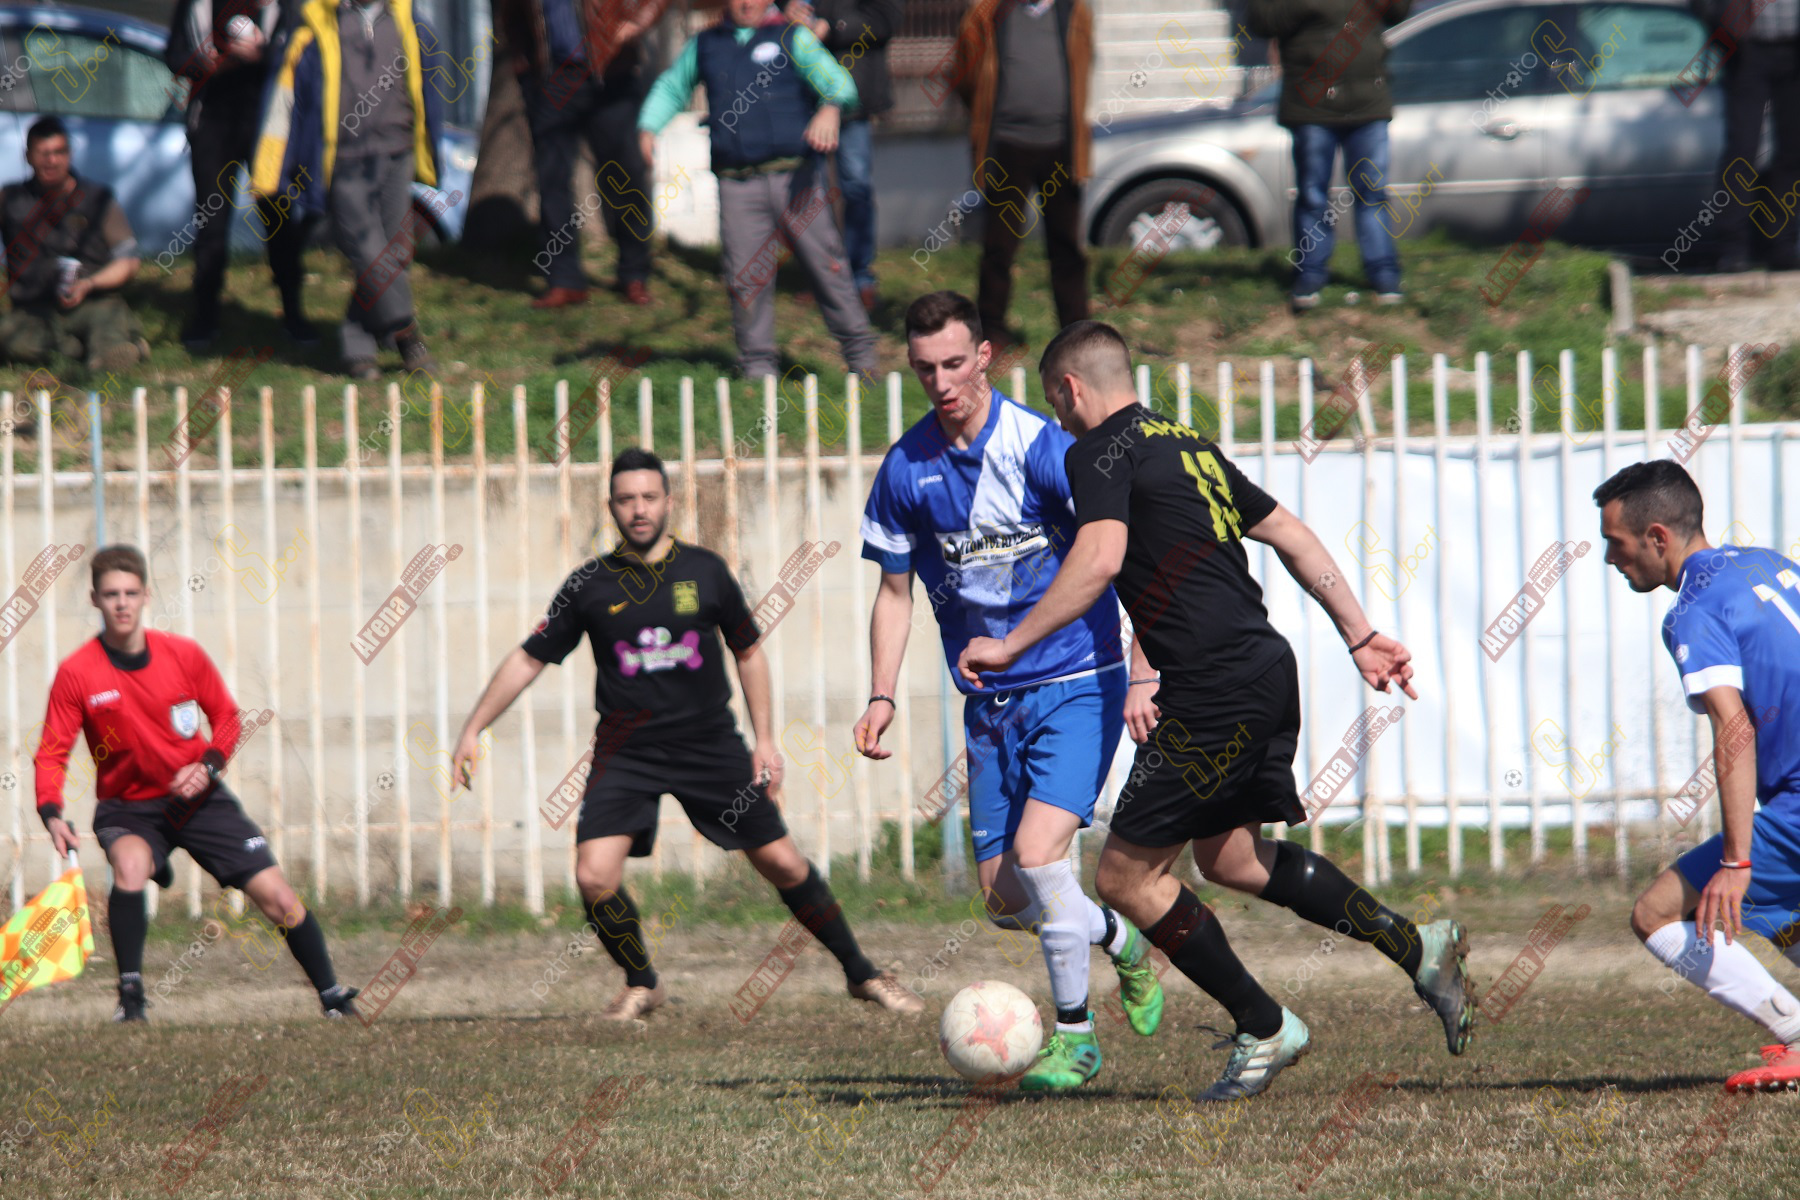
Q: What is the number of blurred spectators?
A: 9